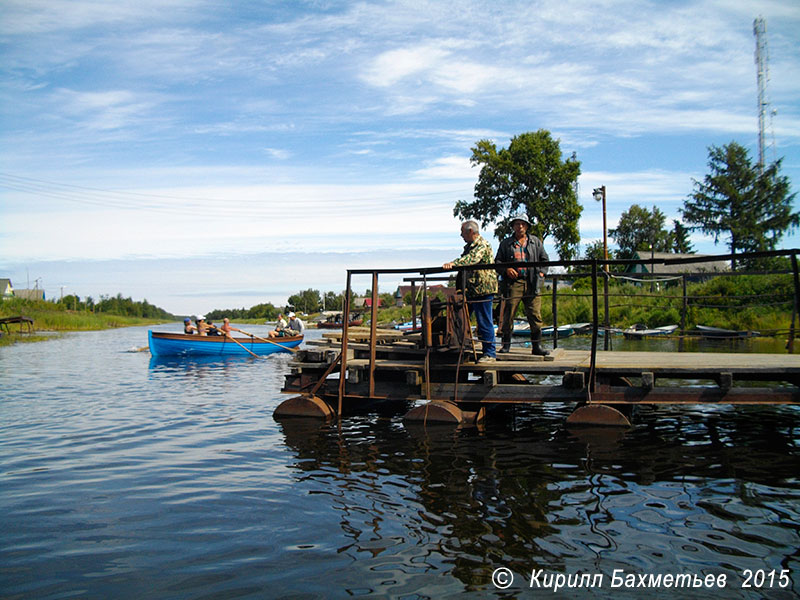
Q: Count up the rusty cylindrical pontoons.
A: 3